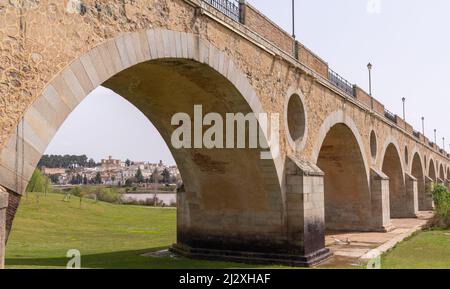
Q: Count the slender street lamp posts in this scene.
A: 6